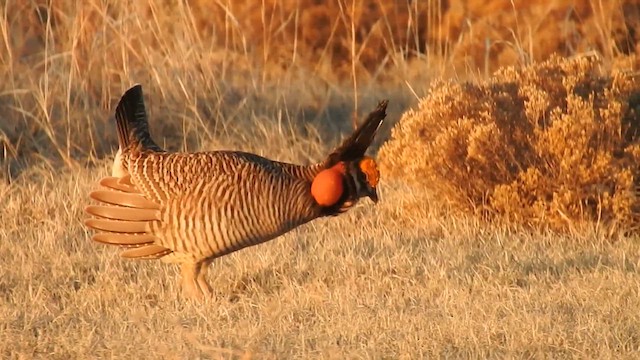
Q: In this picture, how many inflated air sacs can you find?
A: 1